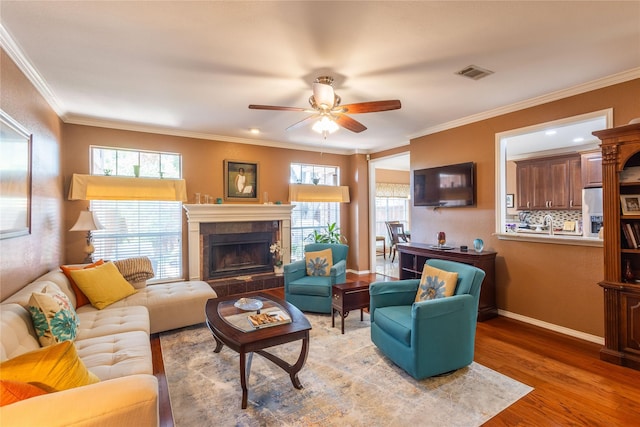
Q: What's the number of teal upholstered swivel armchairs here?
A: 2